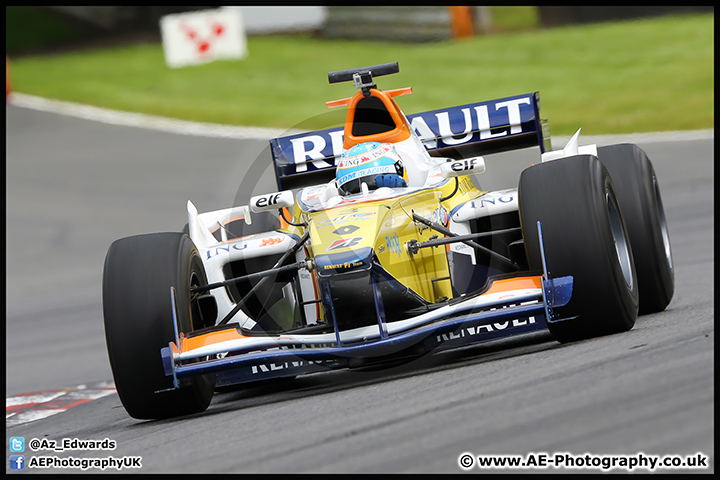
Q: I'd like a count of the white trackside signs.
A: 1